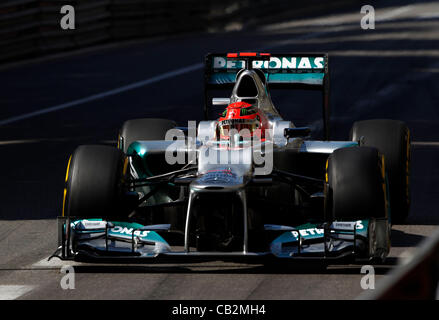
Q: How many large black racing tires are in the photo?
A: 4